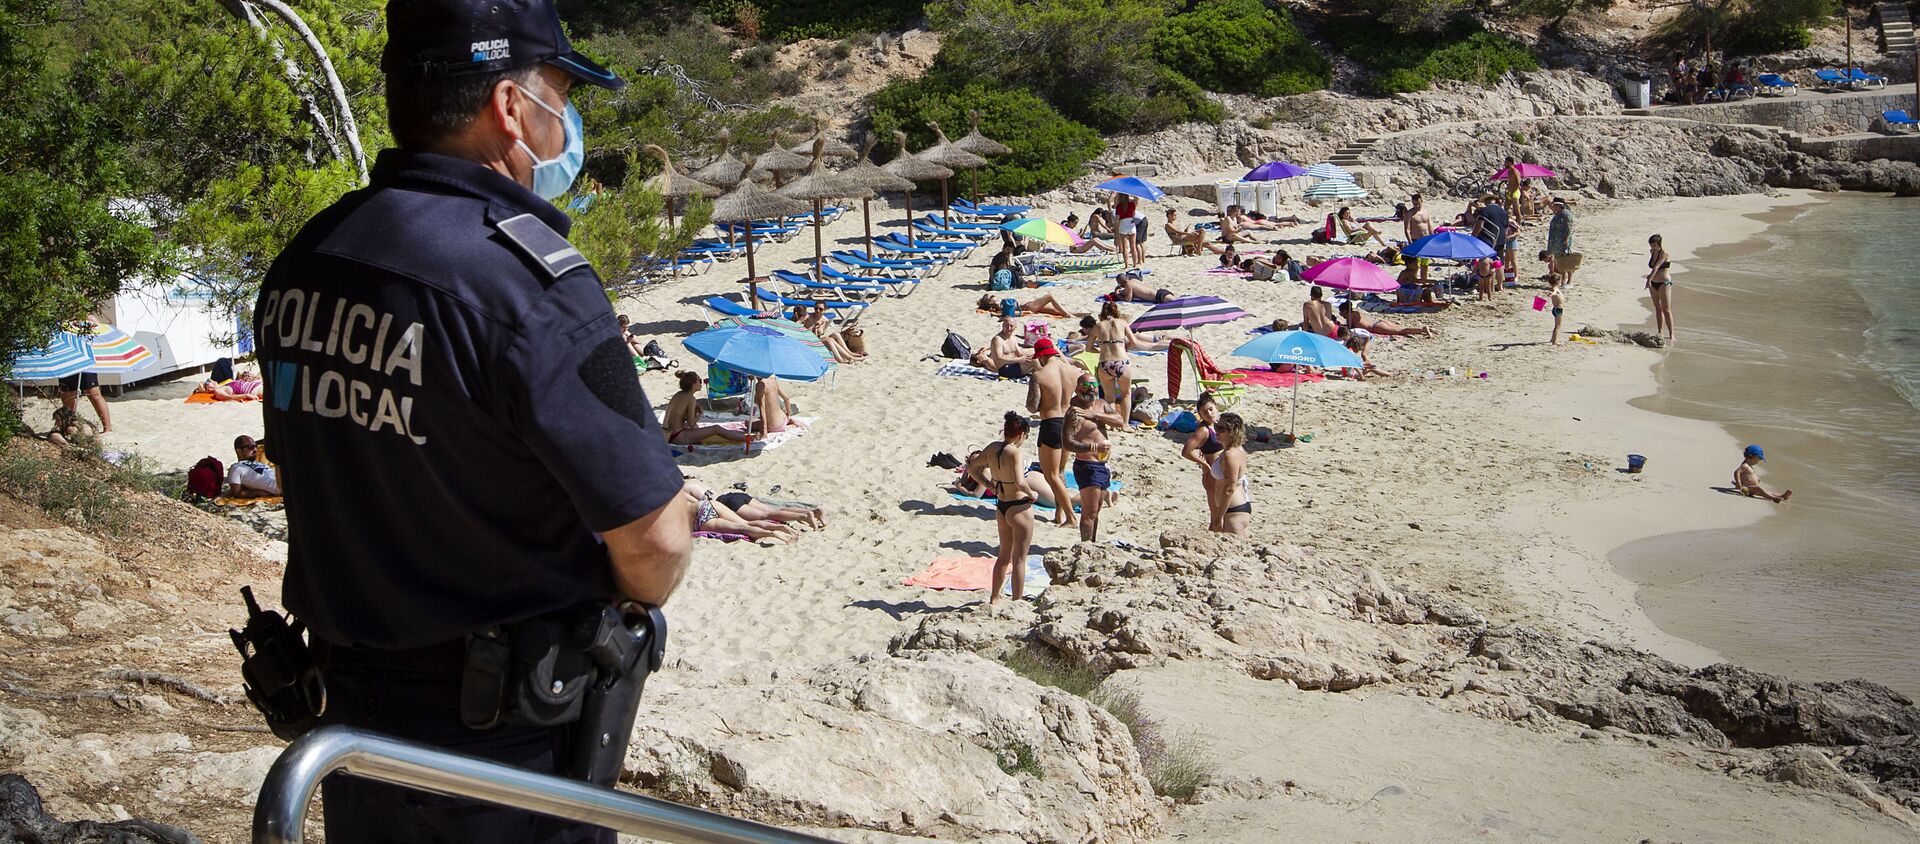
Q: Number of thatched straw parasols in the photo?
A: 10